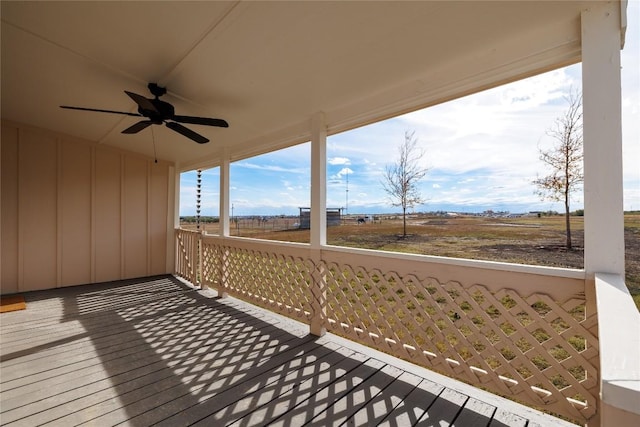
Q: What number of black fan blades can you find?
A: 5